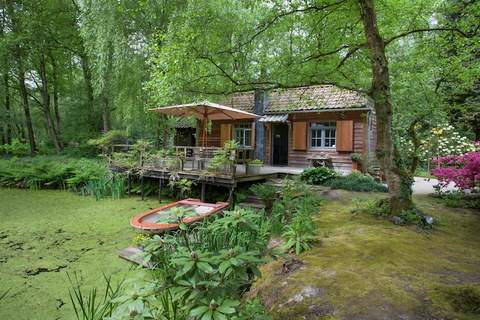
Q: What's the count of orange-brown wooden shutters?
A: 3